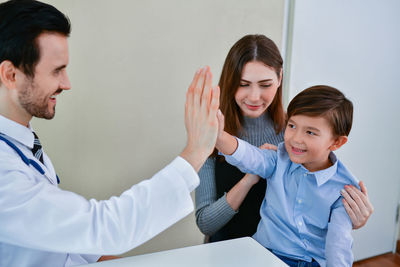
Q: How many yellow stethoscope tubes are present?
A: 0